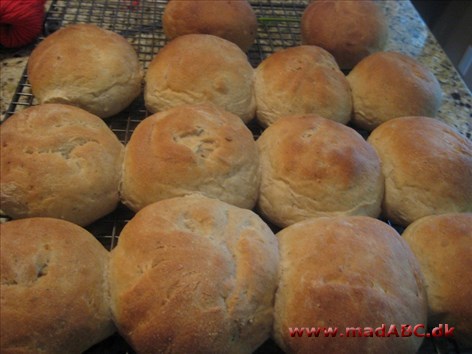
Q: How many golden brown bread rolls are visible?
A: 14